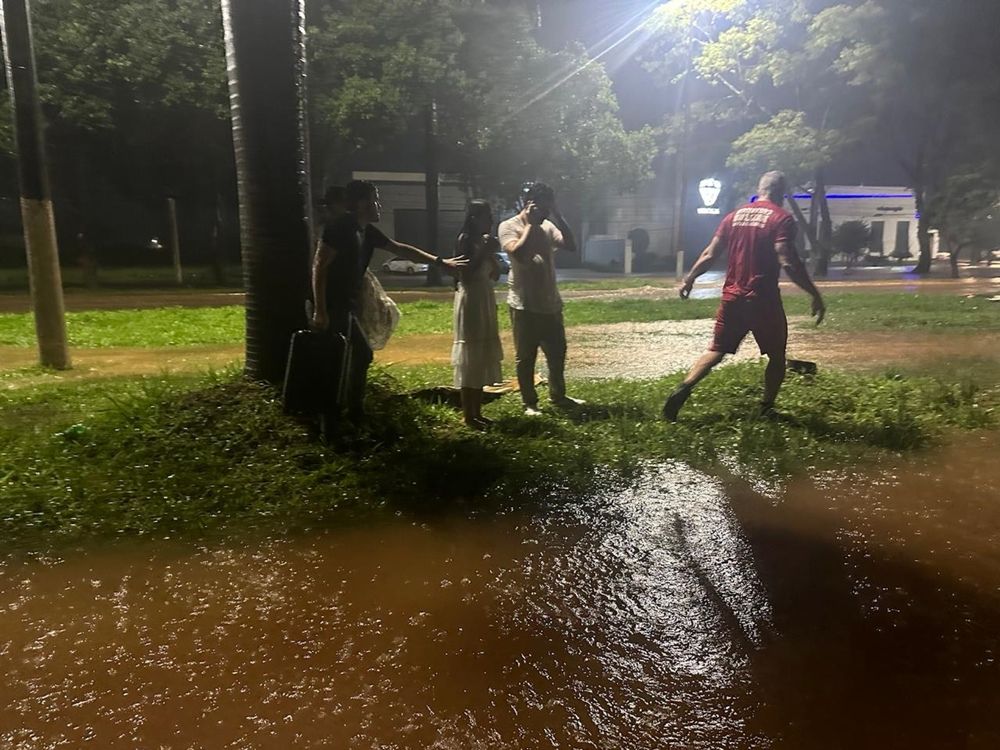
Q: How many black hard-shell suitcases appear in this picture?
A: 1